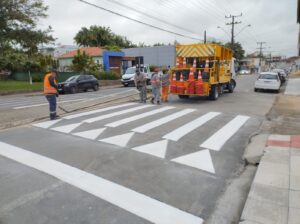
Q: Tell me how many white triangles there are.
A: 6